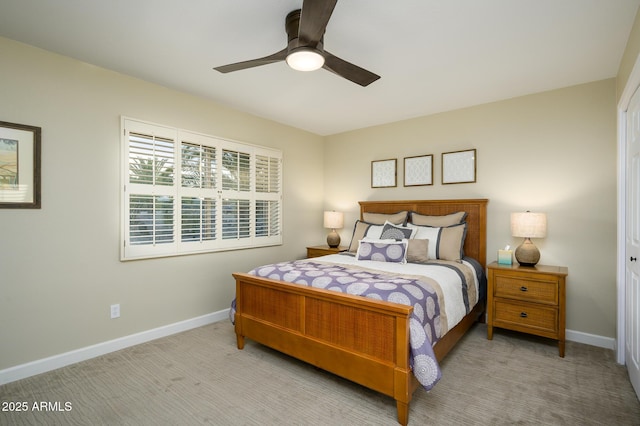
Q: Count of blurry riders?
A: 0